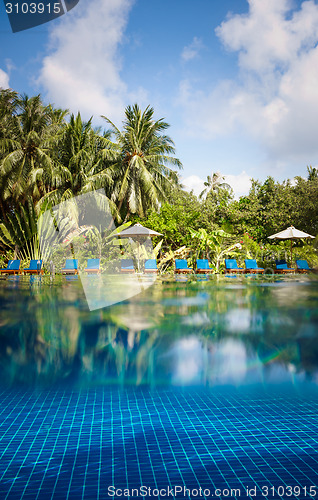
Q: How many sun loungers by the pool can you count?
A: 12